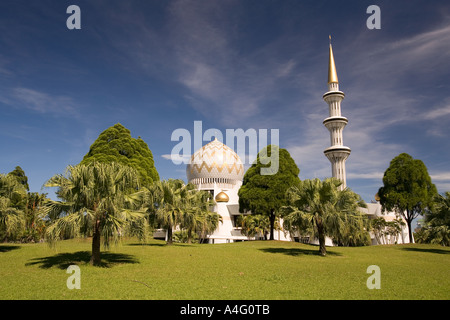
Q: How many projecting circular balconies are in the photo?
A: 3